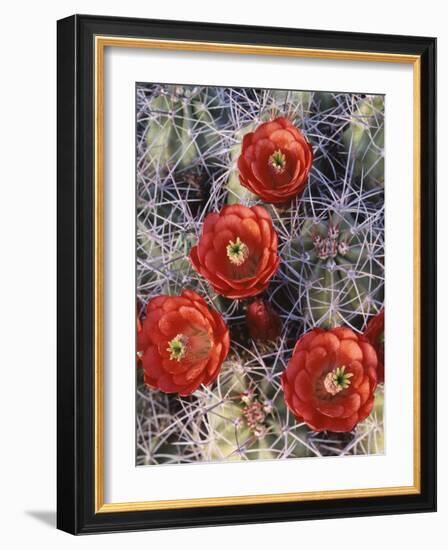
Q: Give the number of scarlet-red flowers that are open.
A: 4